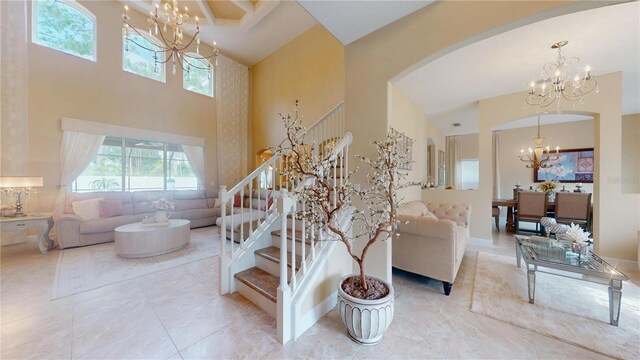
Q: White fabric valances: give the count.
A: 1